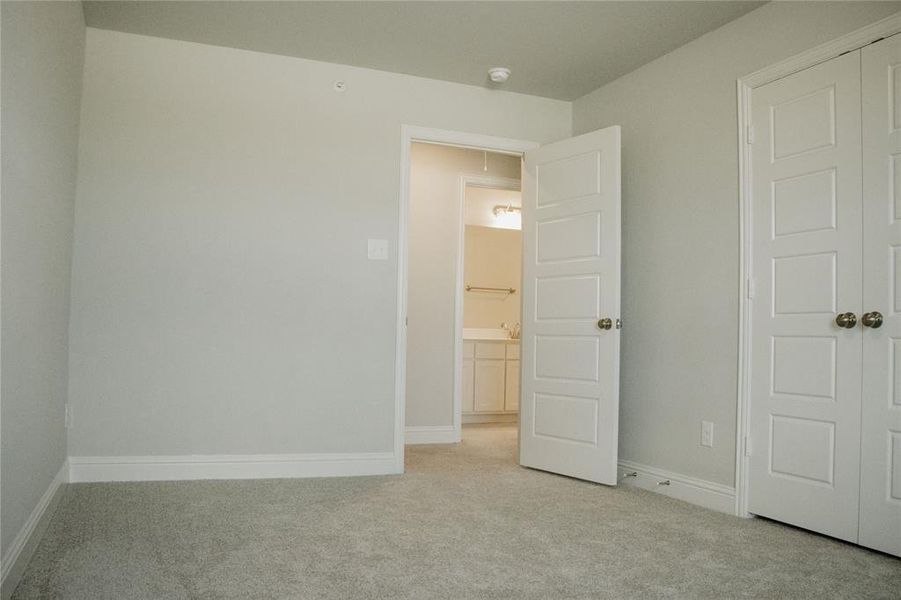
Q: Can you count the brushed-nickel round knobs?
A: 3